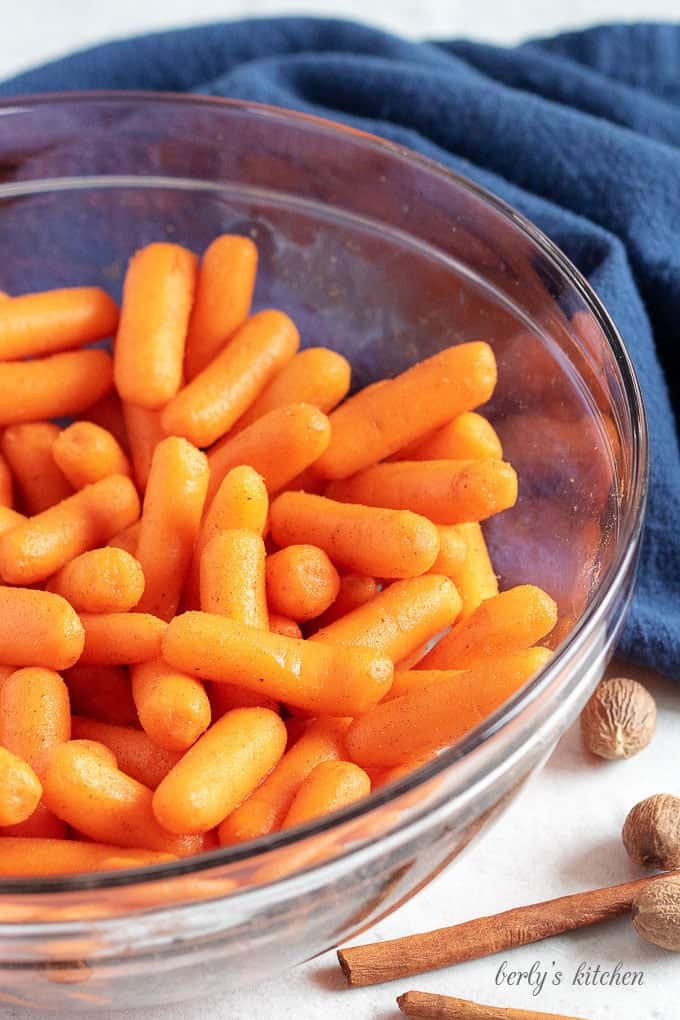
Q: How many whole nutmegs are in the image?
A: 3